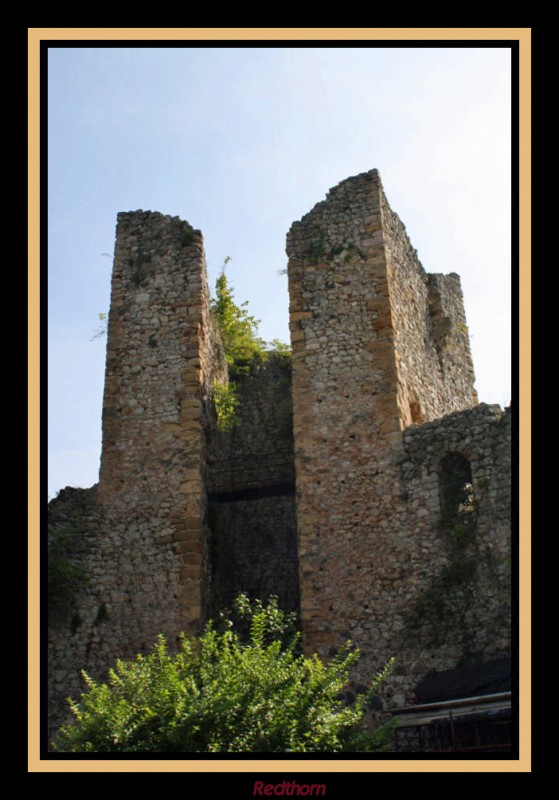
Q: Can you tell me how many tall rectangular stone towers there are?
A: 2